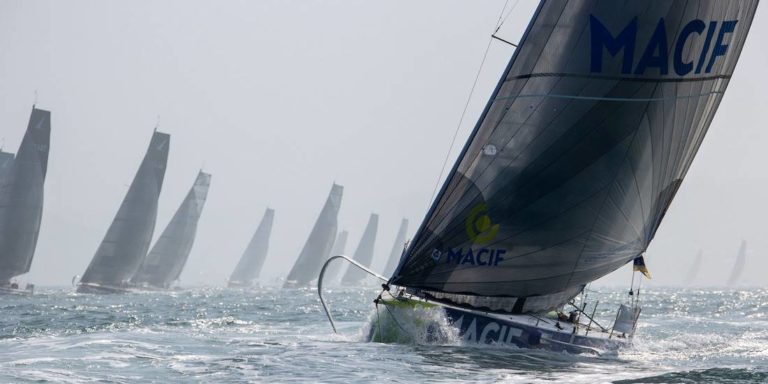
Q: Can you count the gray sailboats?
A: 11